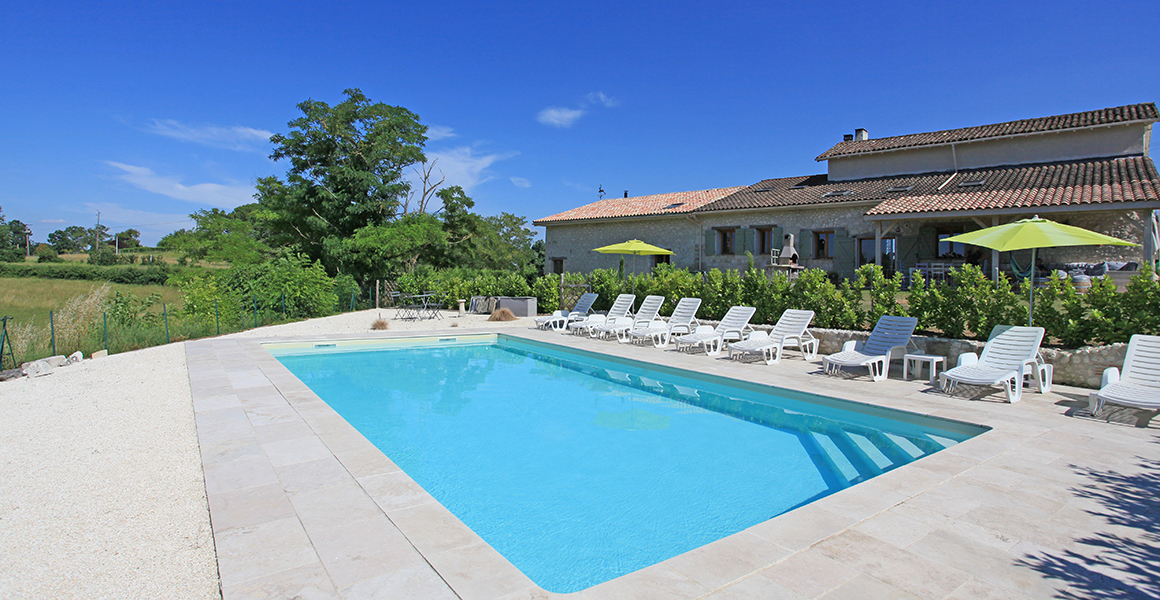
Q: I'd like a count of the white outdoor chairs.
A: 9